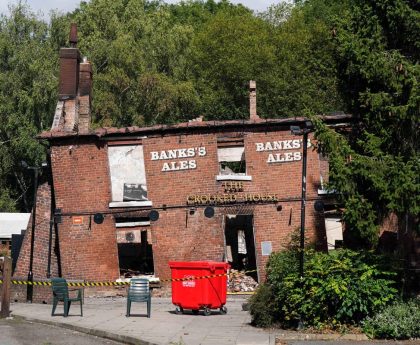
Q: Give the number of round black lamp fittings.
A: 4